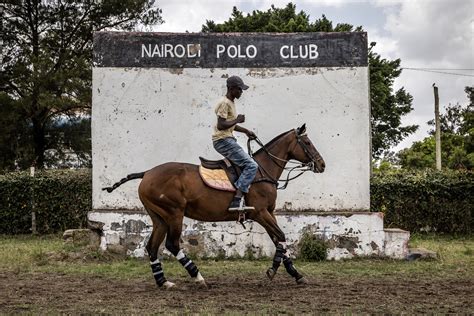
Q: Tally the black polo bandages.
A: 4